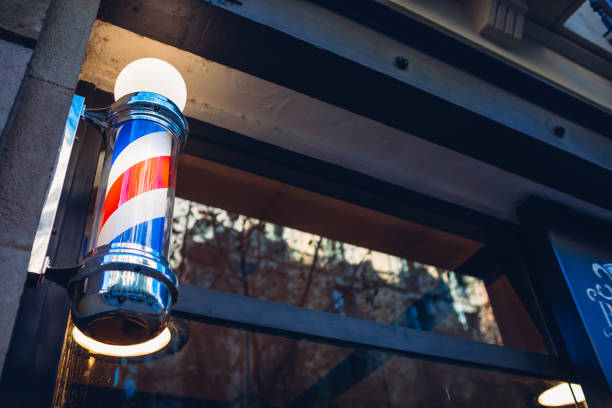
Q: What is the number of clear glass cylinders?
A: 1